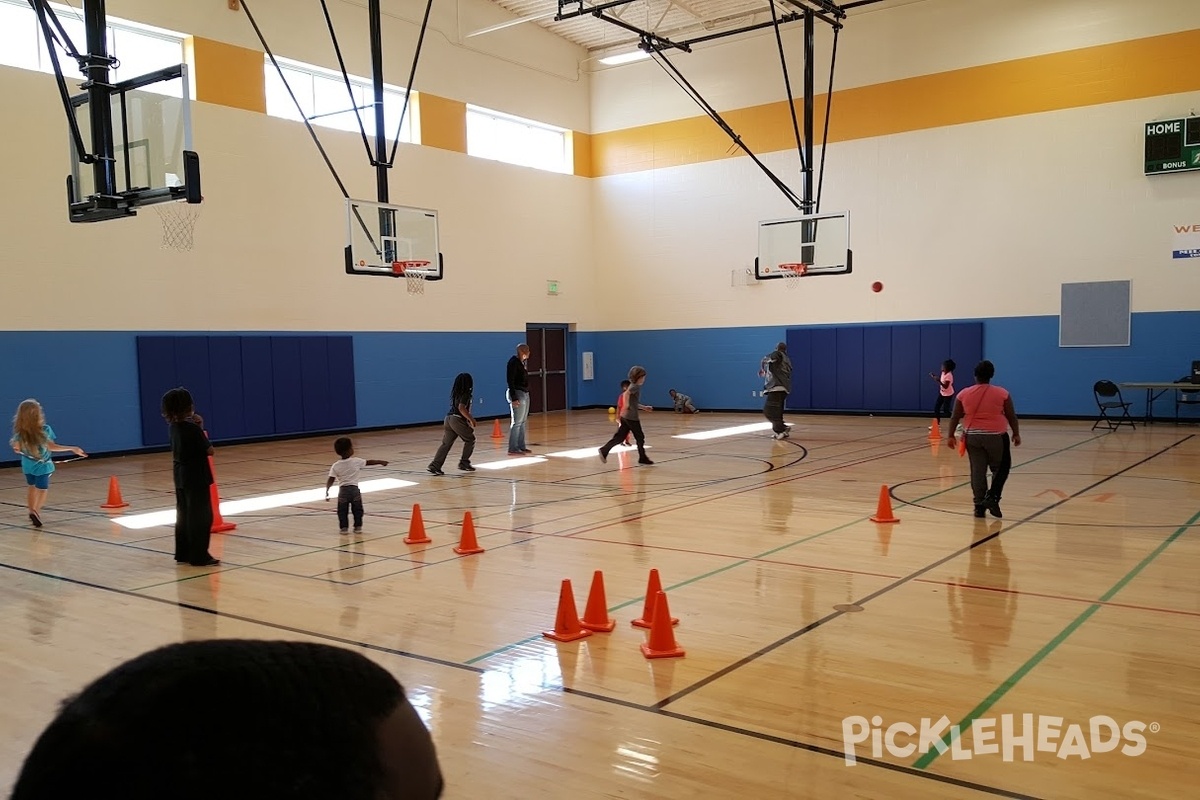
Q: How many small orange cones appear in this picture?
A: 10